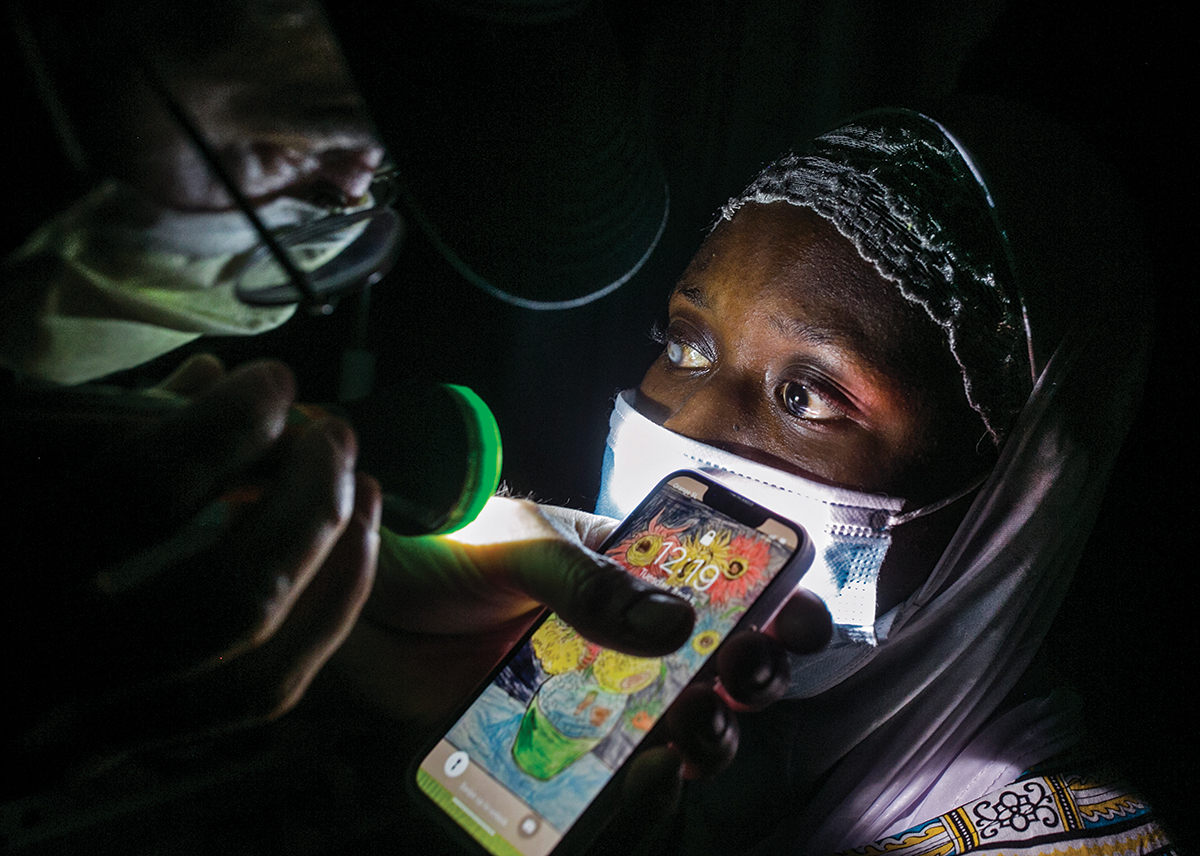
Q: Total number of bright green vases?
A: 1